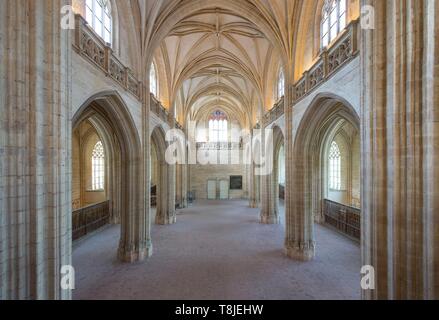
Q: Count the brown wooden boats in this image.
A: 0